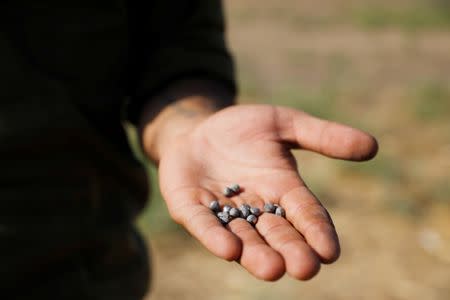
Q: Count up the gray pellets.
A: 13